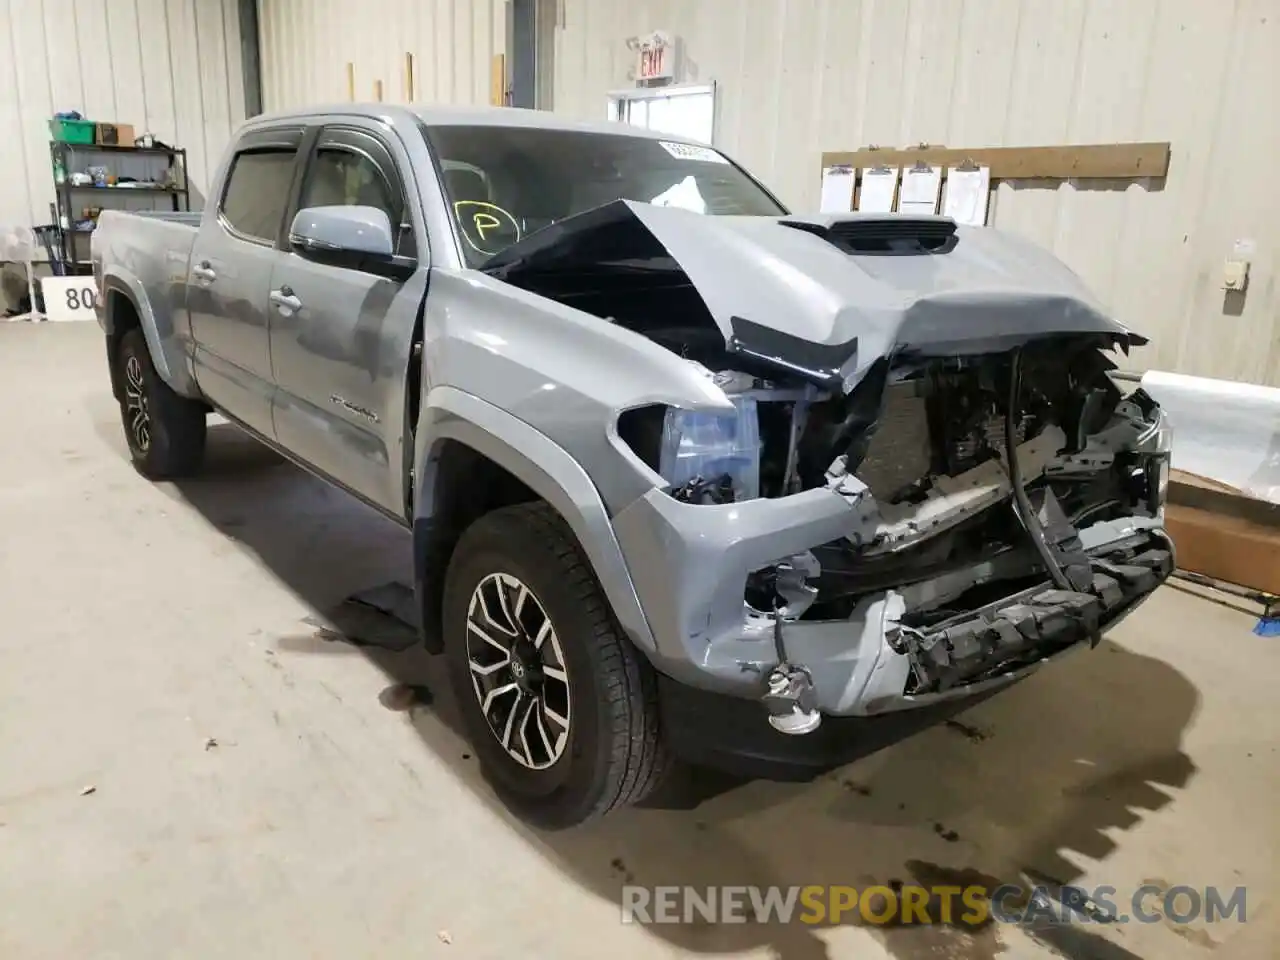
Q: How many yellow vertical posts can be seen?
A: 4